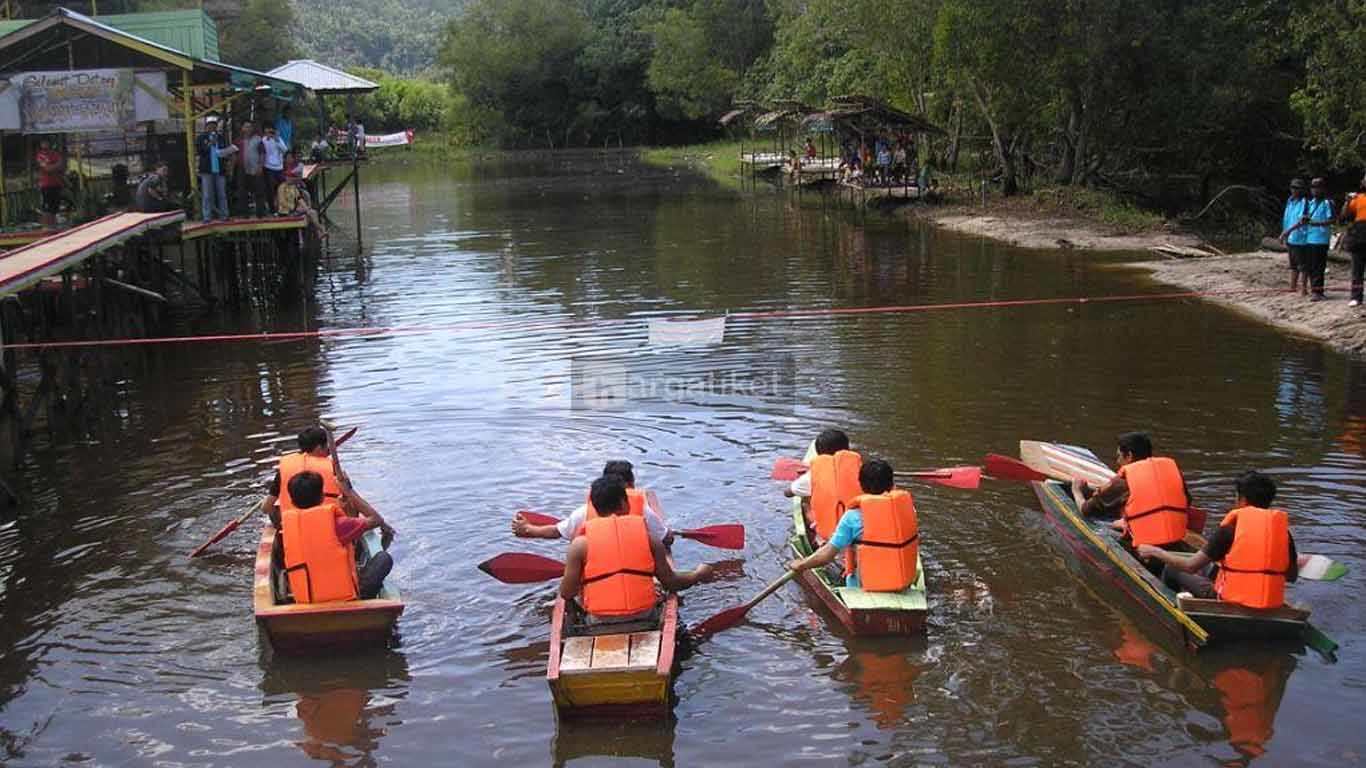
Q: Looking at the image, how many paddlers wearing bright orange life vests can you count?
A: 8